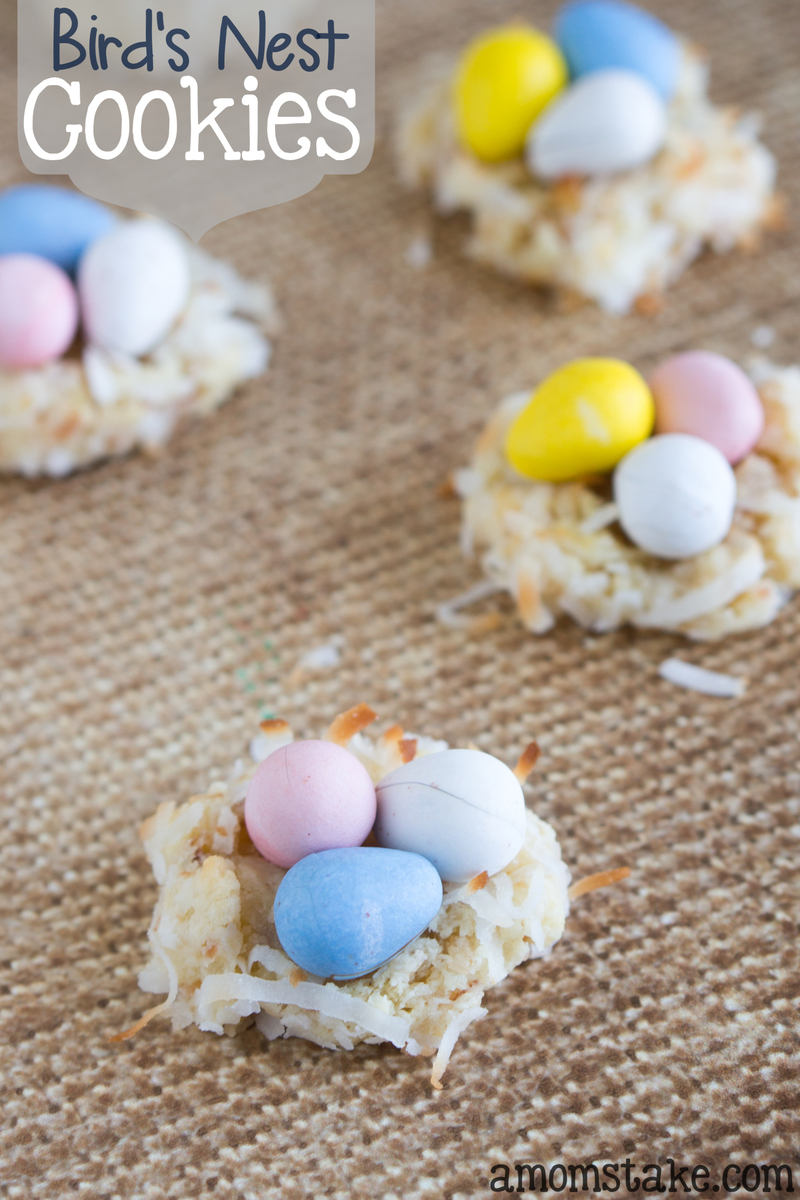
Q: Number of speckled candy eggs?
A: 12